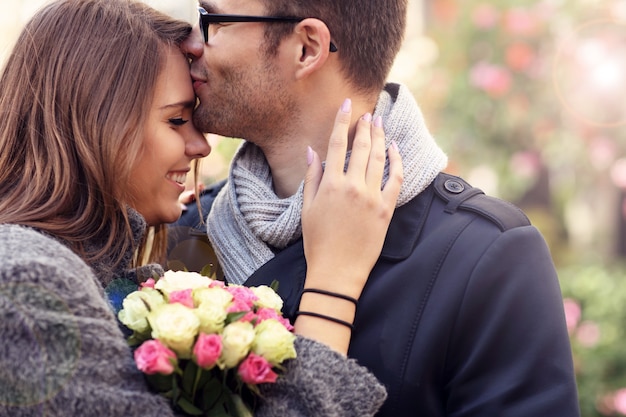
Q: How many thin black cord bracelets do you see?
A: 2